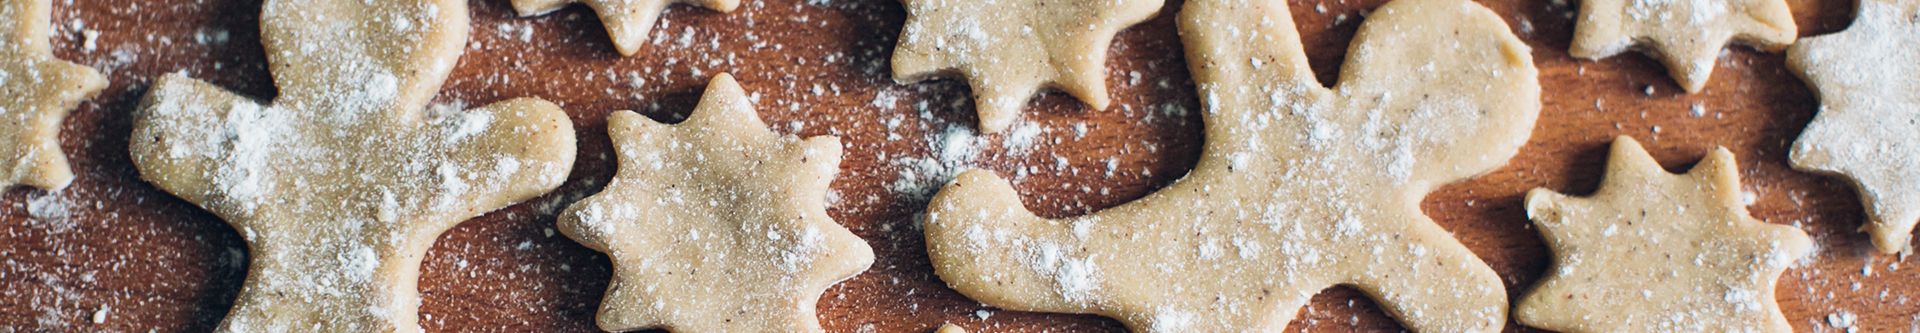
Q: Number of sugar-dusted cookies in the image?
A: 9